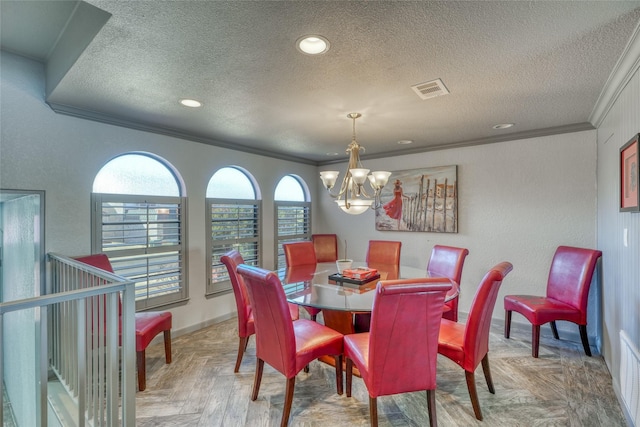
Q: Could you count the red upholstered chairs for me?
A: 10